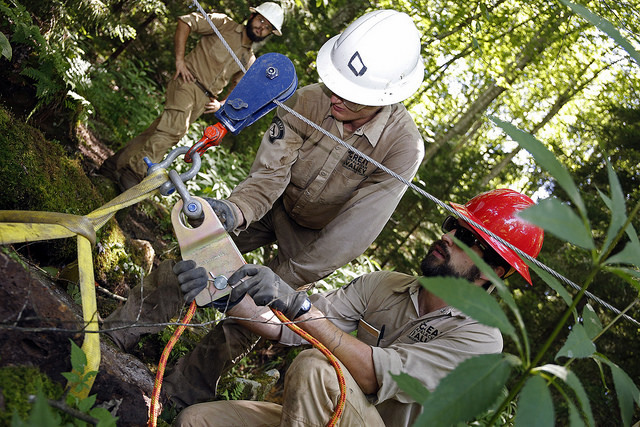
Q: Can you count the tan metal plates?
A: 1